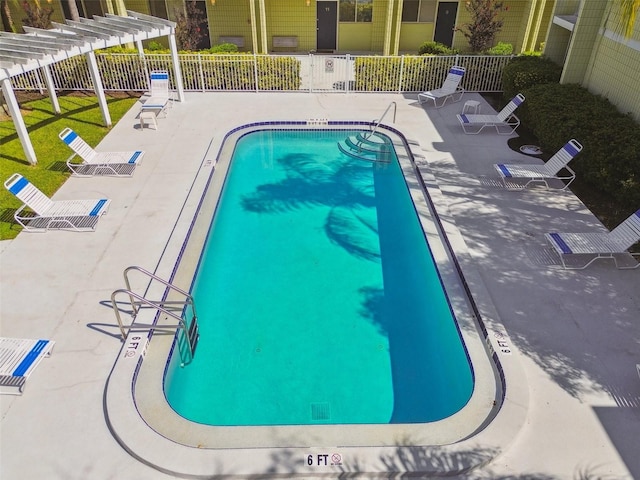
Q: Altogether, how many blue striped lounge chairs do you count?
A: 8